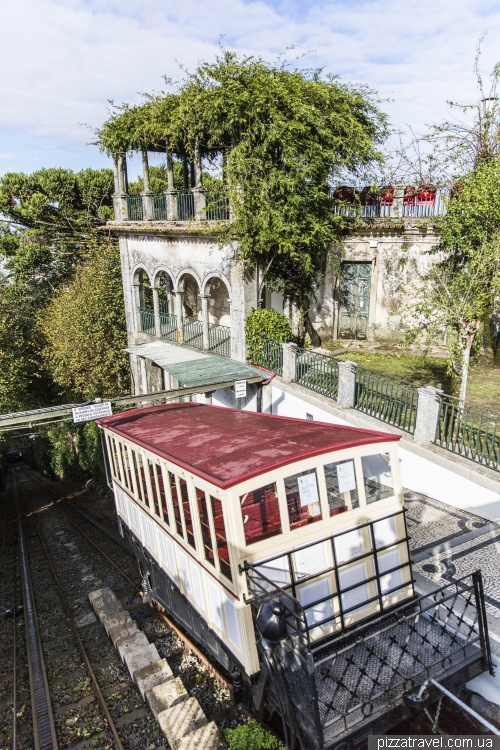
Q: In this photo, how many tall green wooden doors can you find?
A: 1